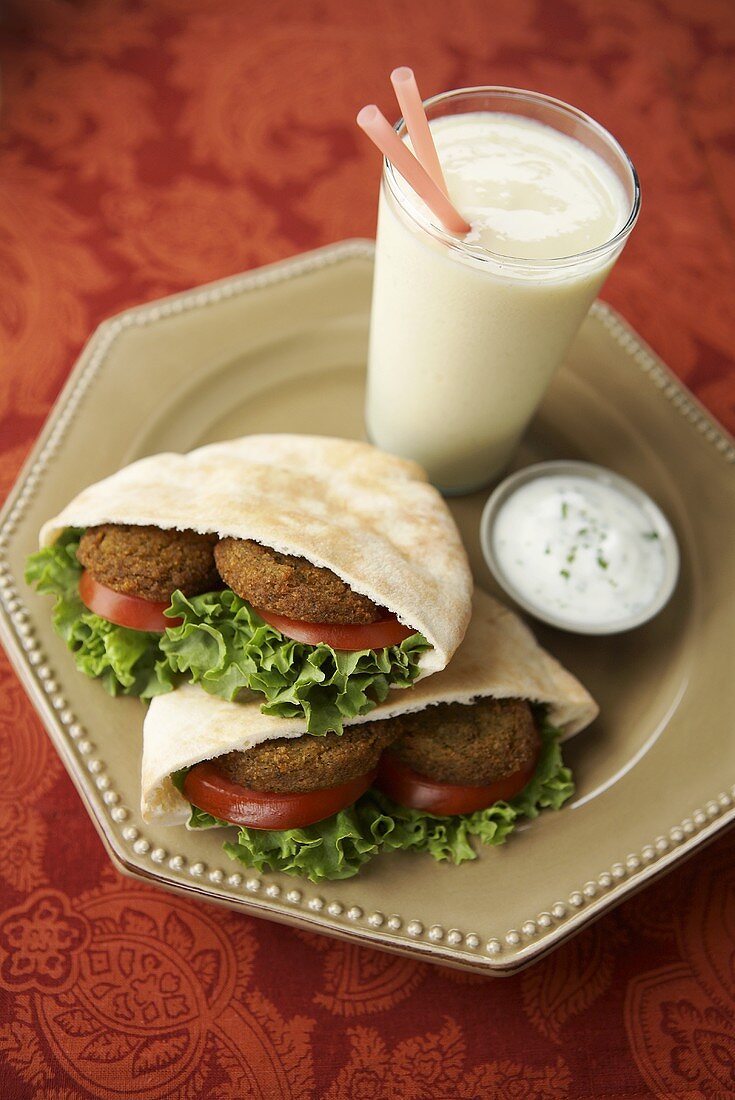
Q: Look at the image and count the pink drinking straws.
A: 2